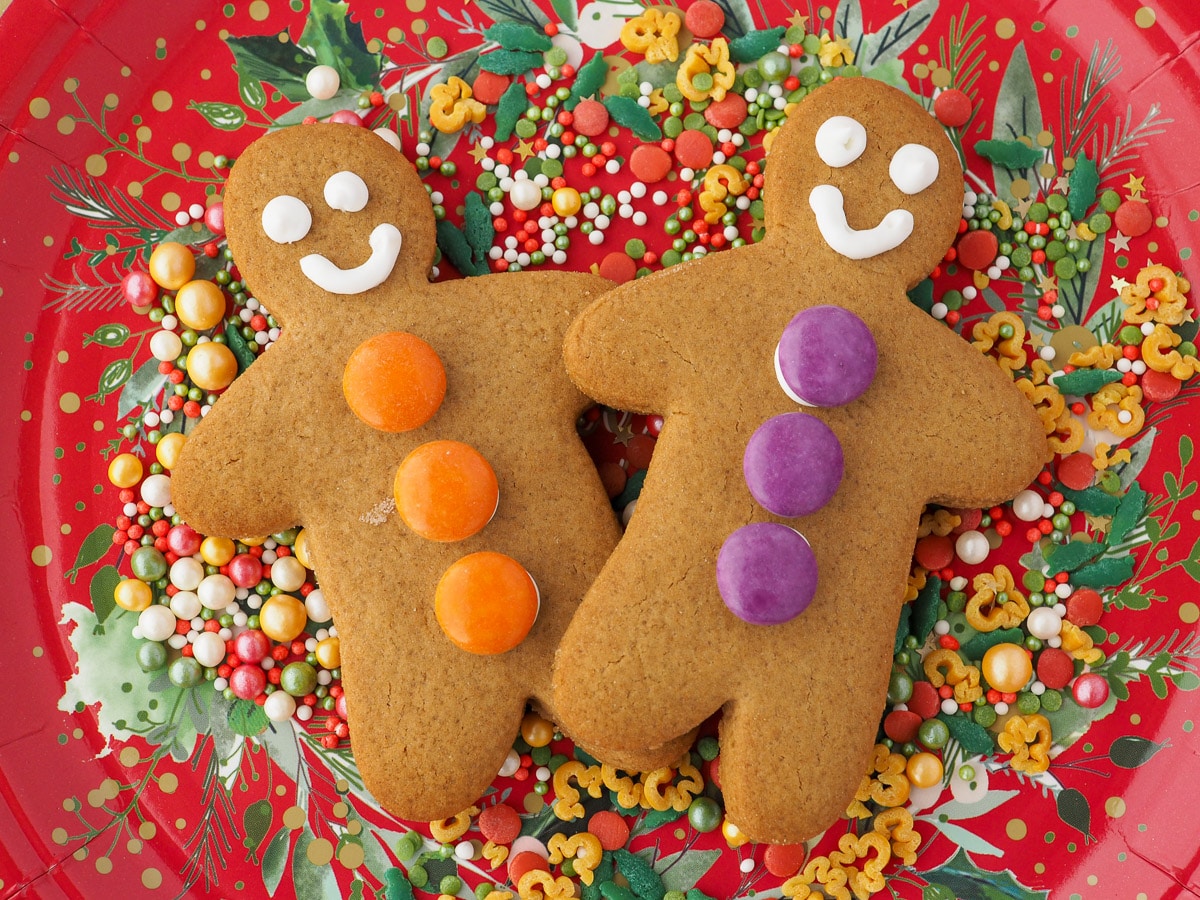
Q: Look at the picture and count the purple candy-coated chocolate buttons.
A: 3